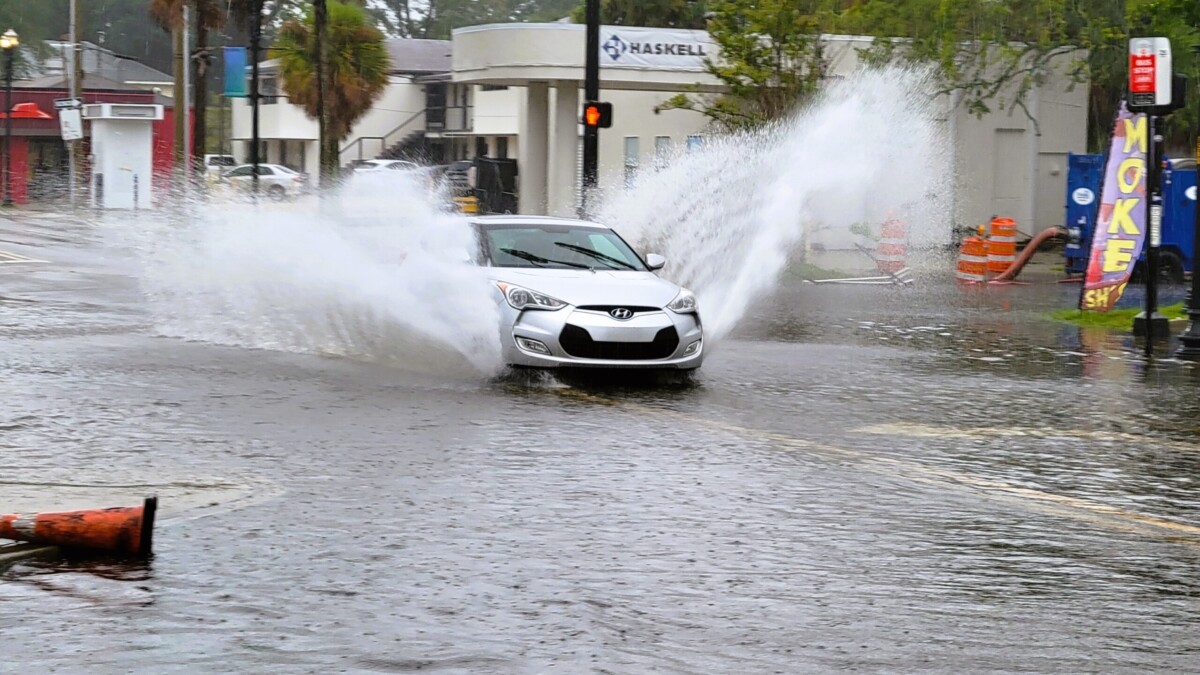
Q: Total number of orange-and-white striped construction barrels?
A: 3